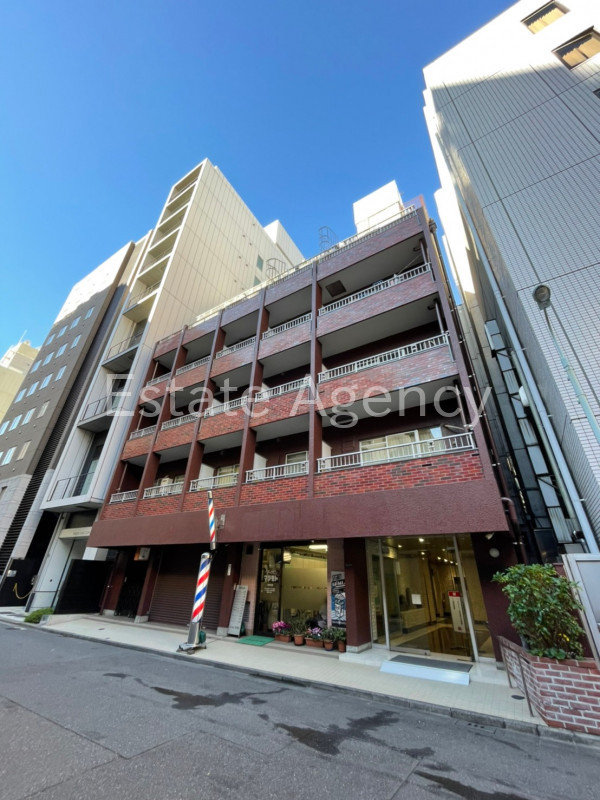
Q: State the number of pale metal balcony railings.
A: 15